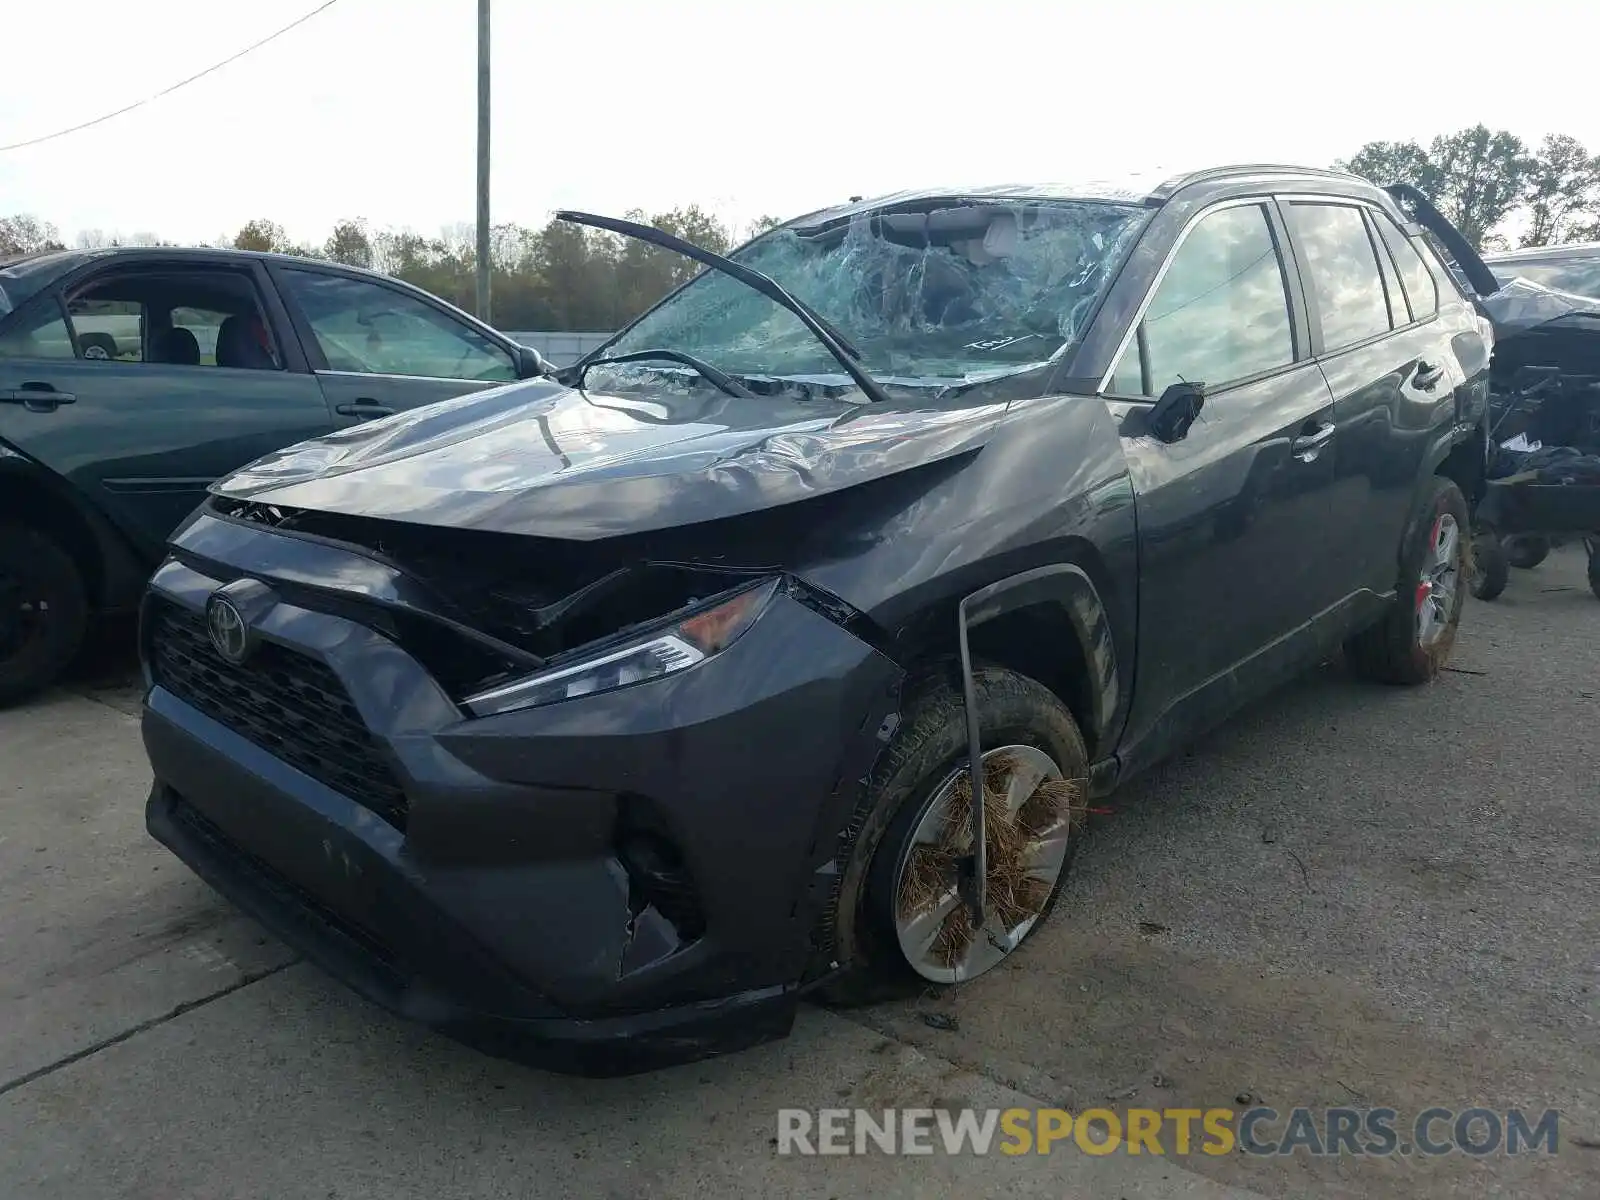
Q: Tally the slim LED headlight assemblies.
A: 1